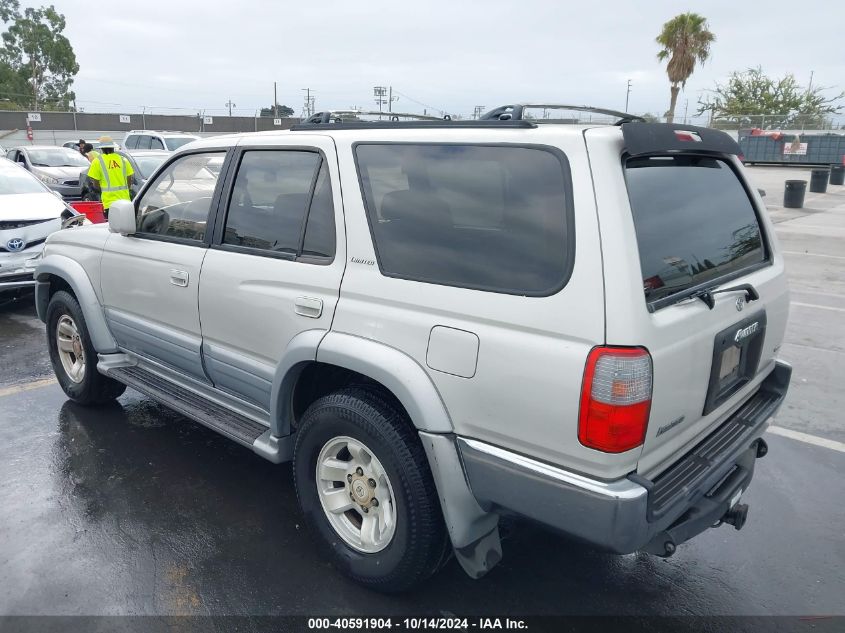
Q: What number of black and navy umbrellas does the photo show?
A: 0